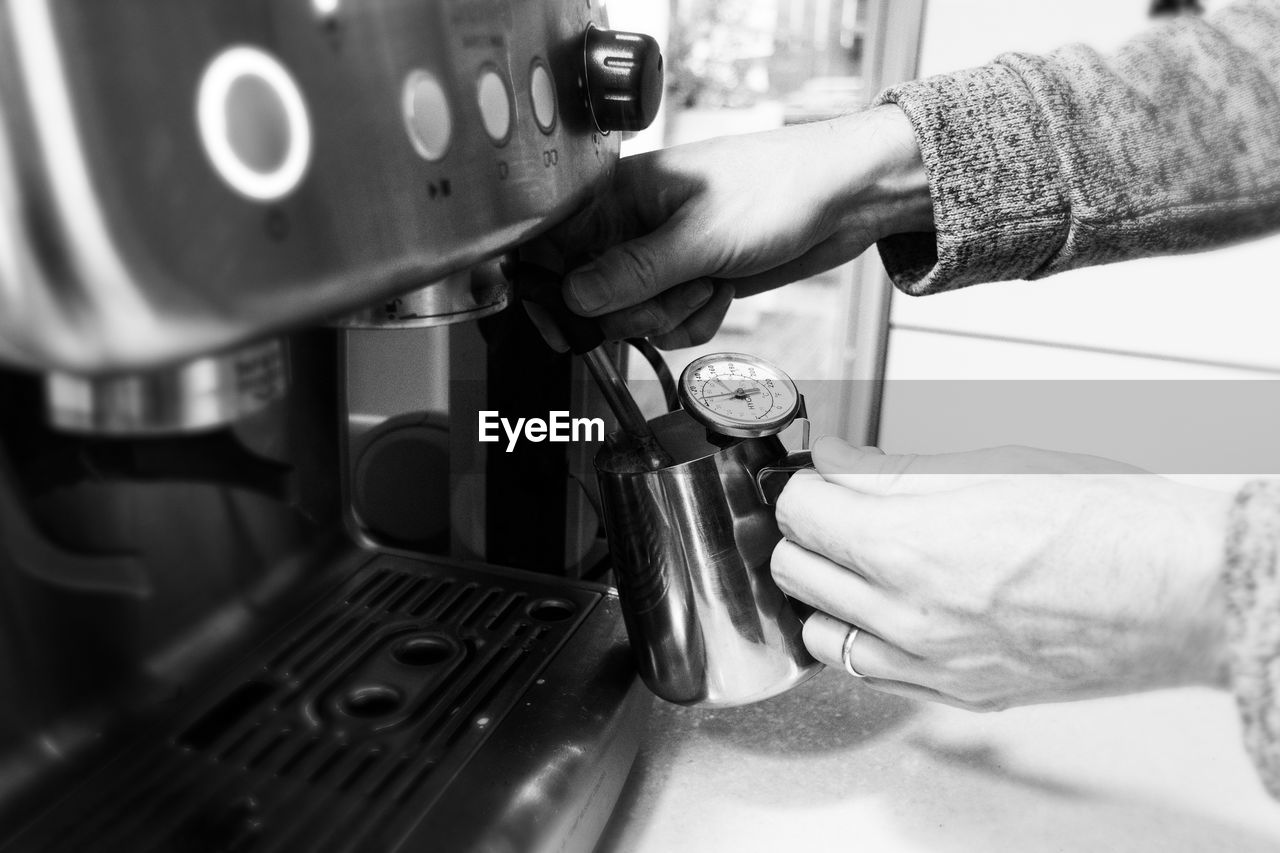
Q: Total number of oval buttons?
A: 4